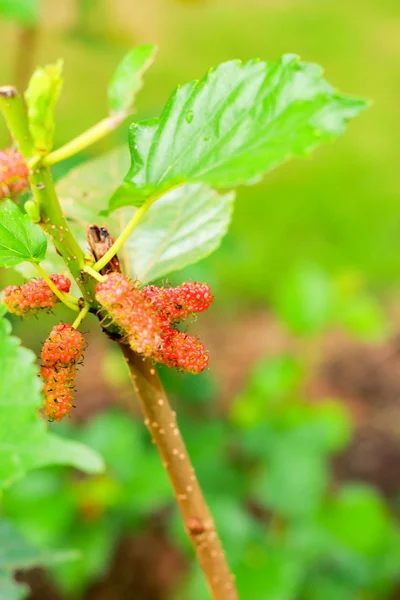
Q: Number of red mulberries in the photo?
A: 6